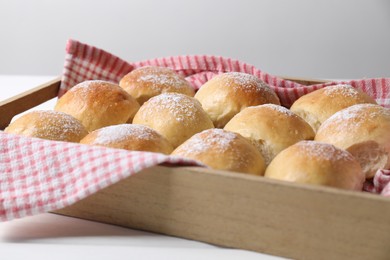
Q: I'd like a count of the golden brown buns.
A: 11